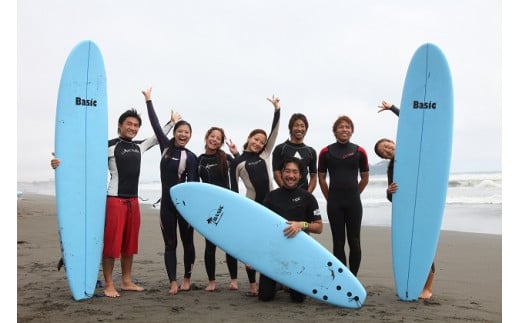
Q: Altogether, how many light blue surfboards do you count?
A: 3